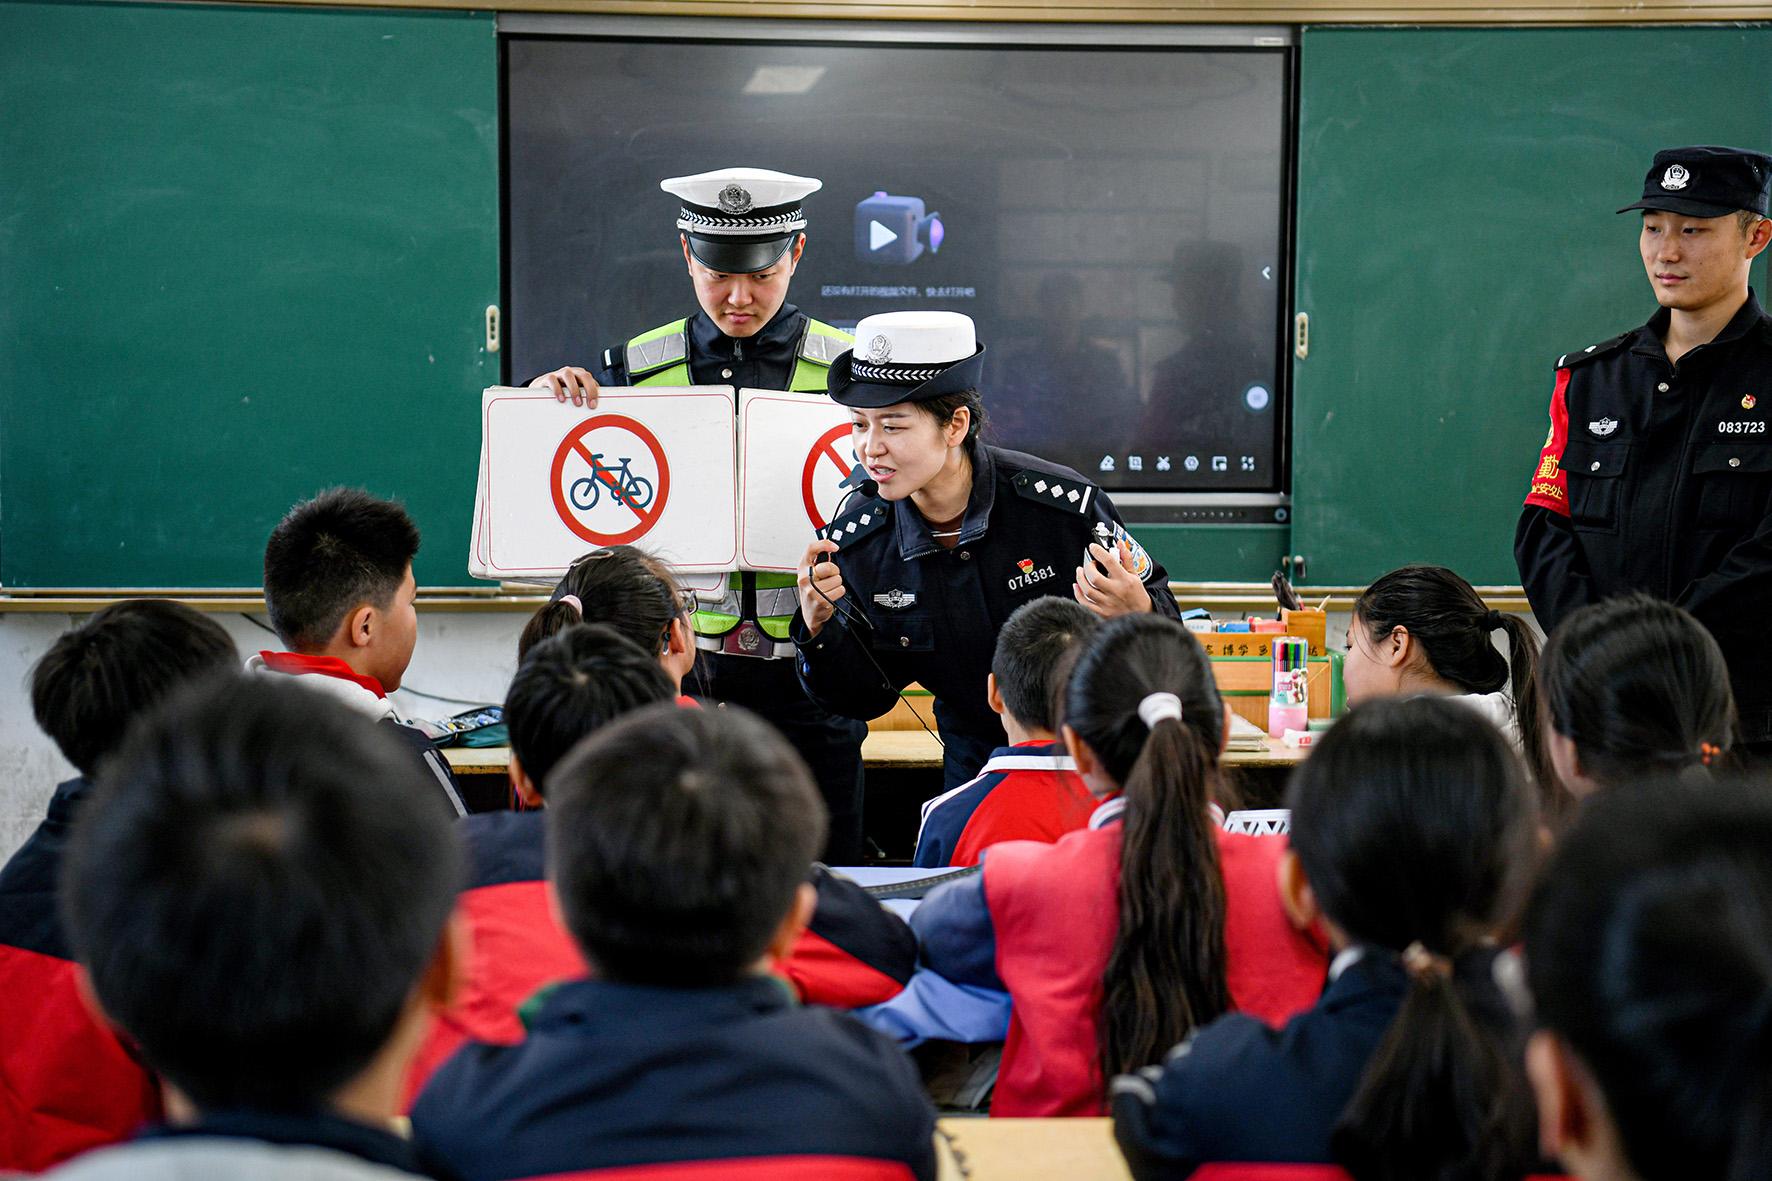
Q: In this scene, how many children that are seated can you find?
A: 12